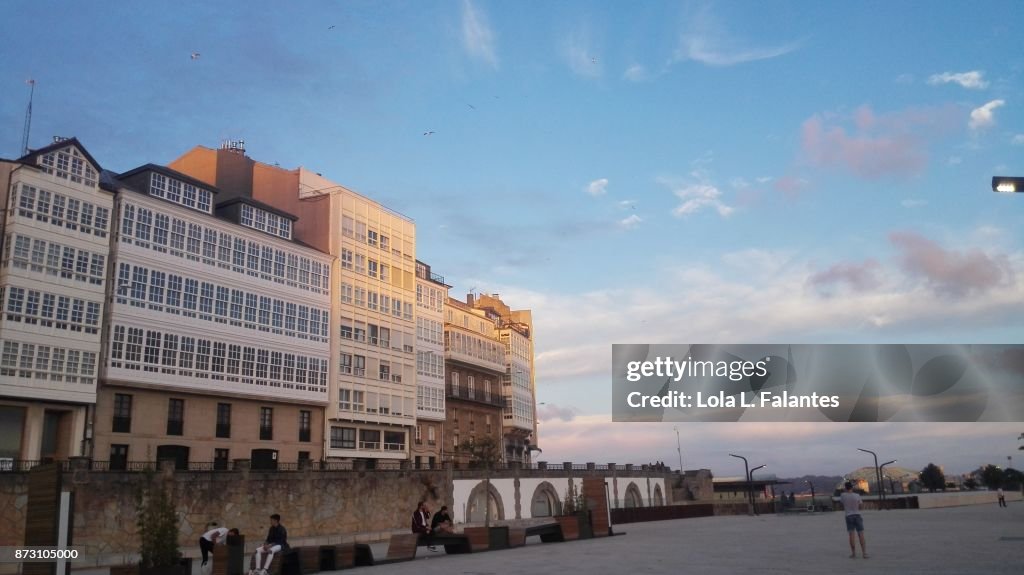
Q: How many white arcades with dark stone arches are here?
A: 4